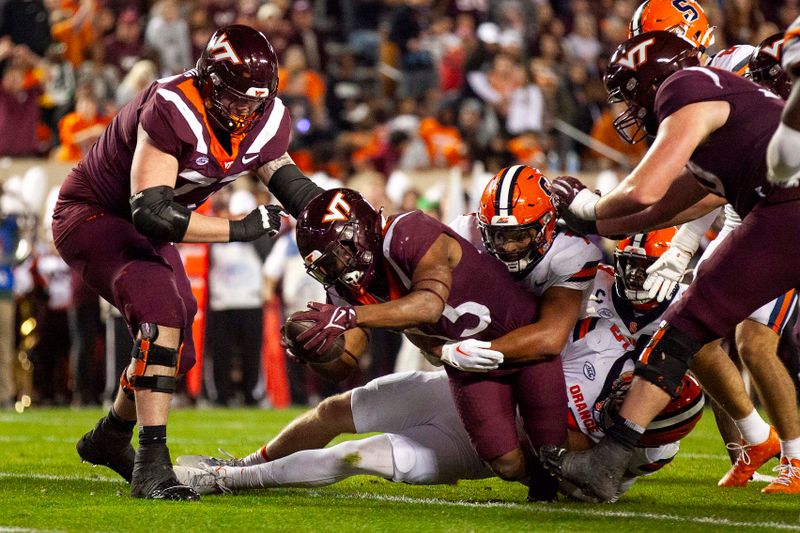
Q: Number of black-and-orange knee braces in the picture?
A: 3